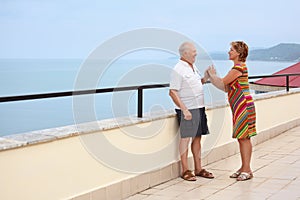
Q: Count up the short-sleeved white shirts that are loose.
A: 1